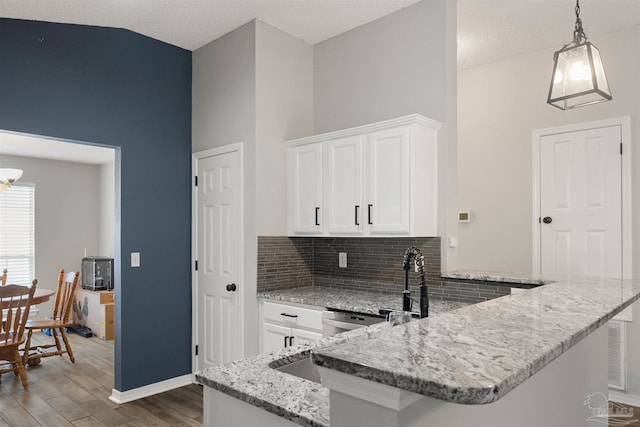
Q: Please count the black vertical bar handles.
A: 5